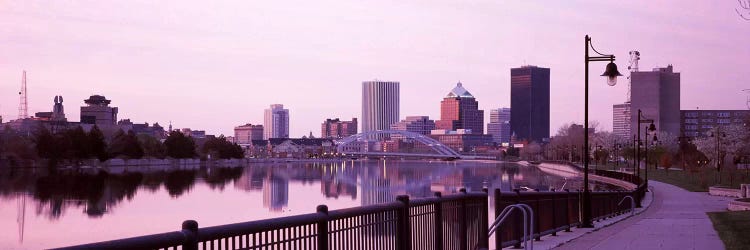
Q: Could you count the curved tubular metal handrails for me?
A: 3